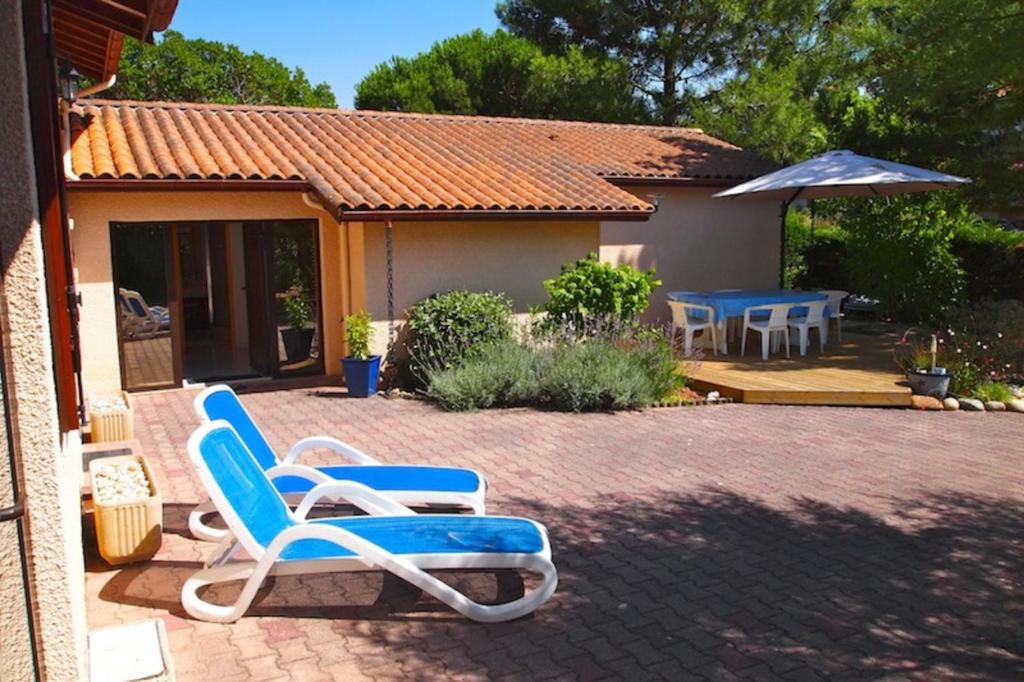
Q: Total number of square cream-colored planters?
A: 2